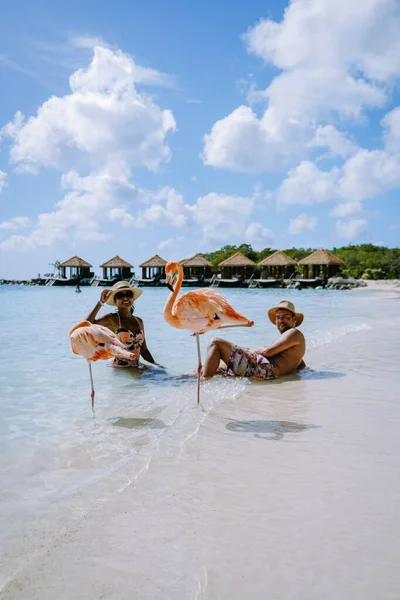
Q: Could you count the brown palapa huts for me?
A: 7